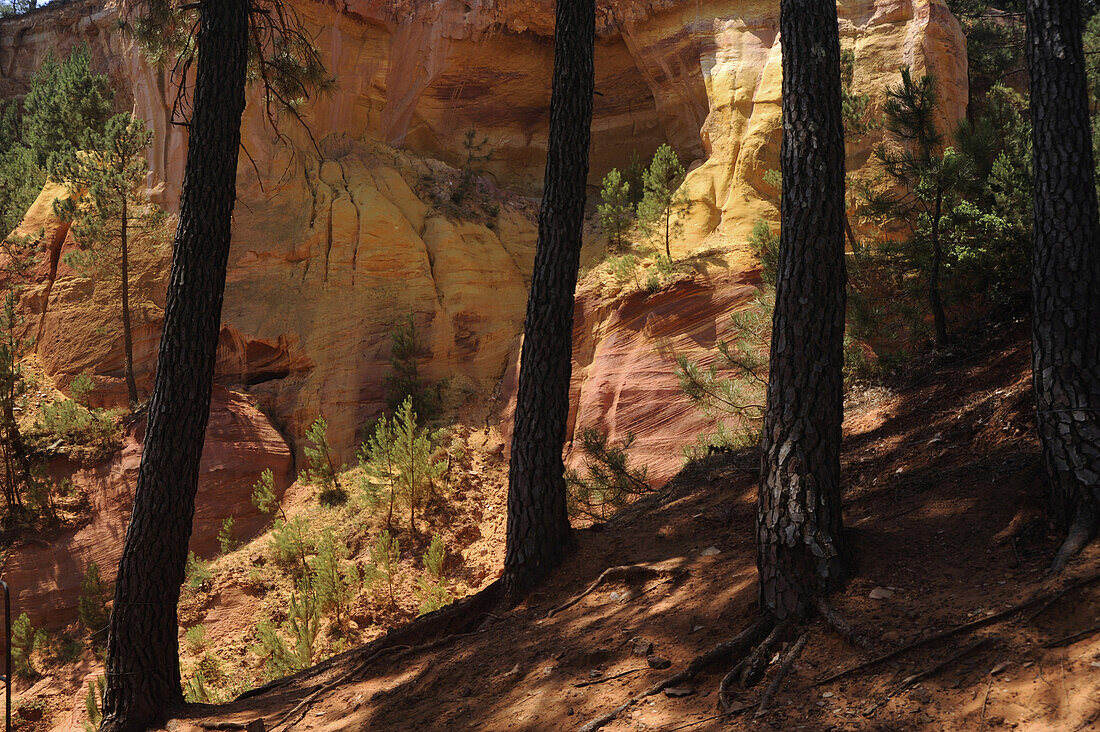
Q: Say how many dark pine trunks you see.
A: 4